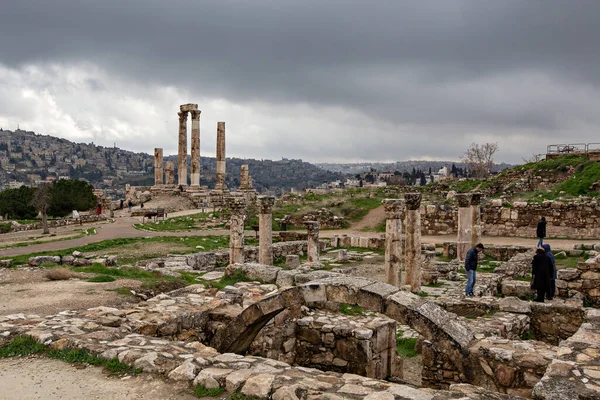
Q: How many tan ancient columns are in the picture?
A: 13